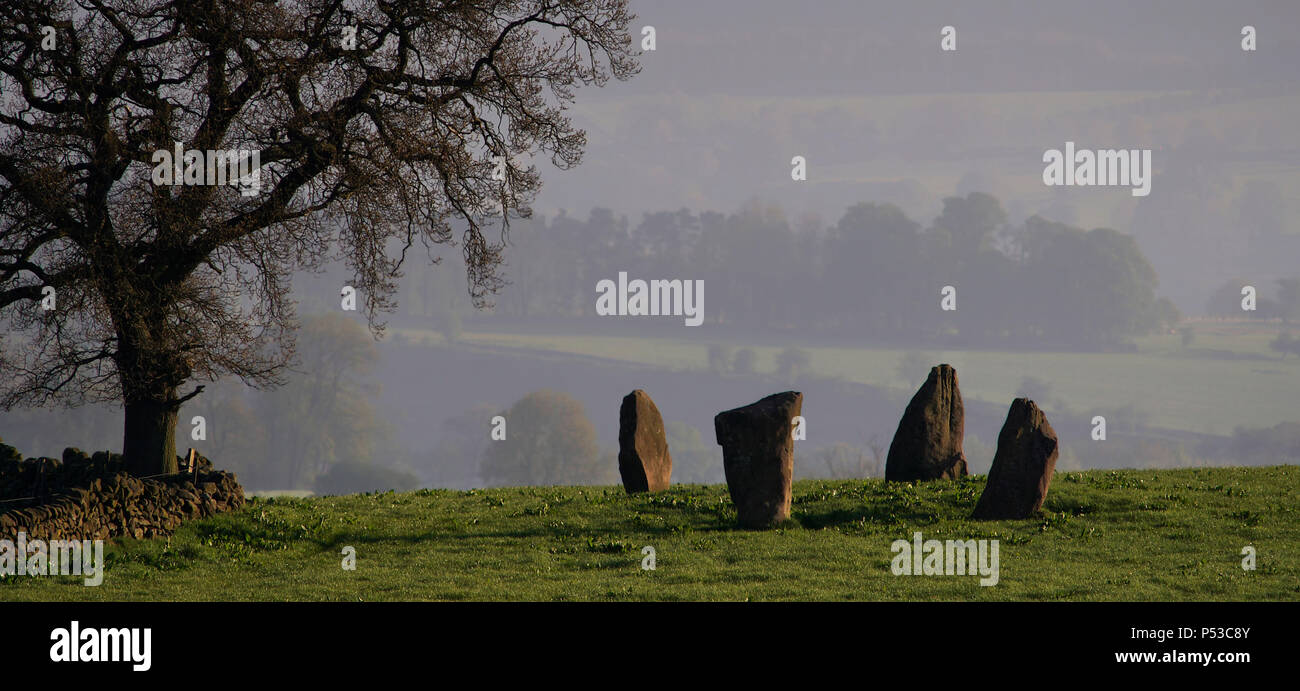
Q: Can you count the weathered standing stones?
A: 4